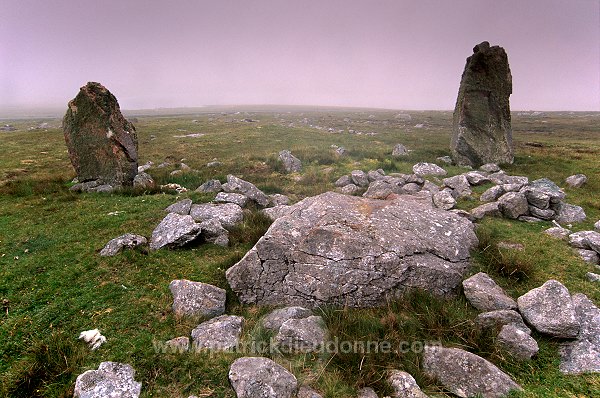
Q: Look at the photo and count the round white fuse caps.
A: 0